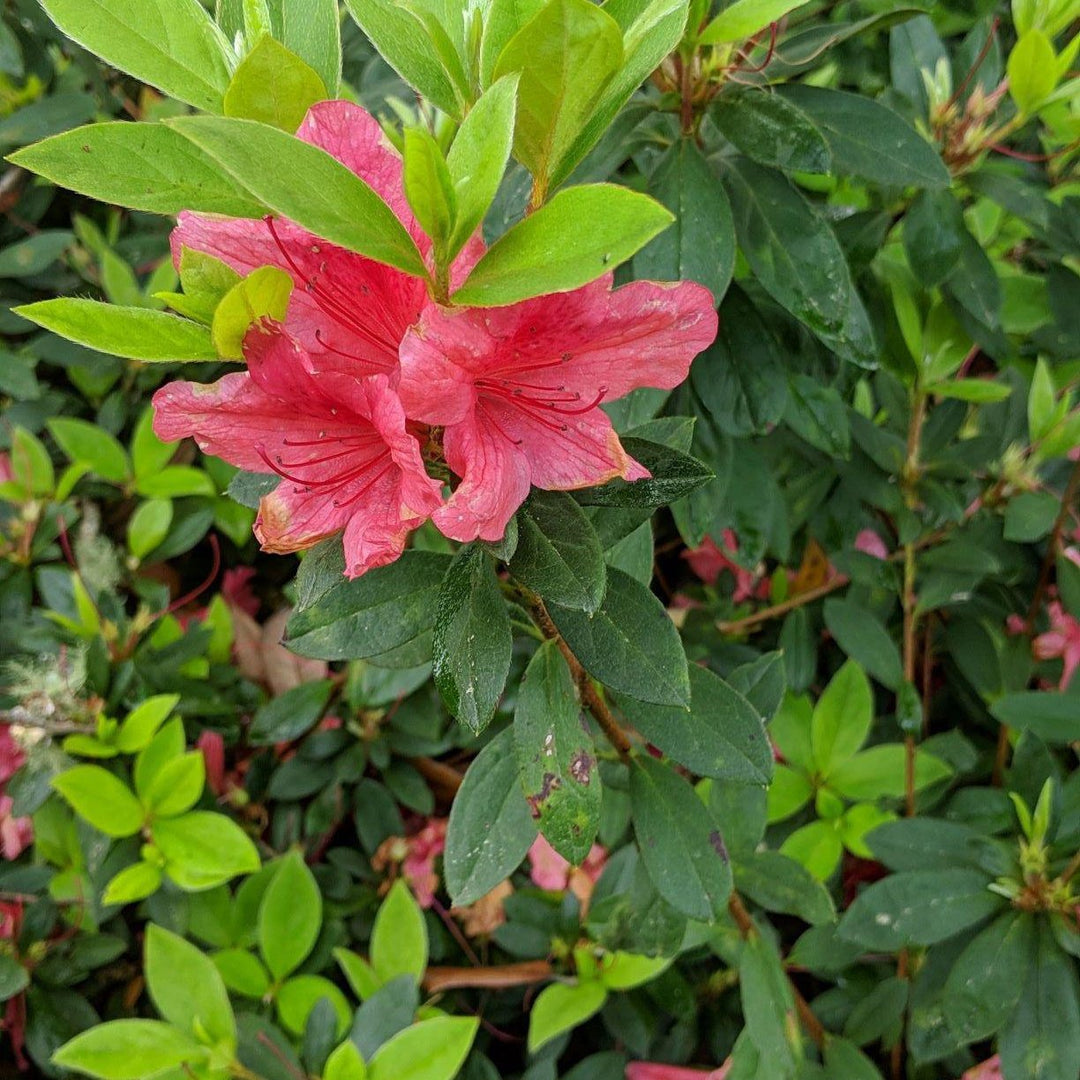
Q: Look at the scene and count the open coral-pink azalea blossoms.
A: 3